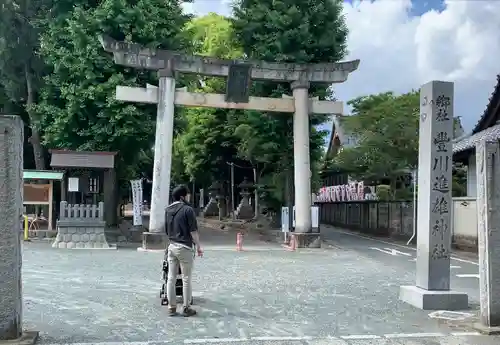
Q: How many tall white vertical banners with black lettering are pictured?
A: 1